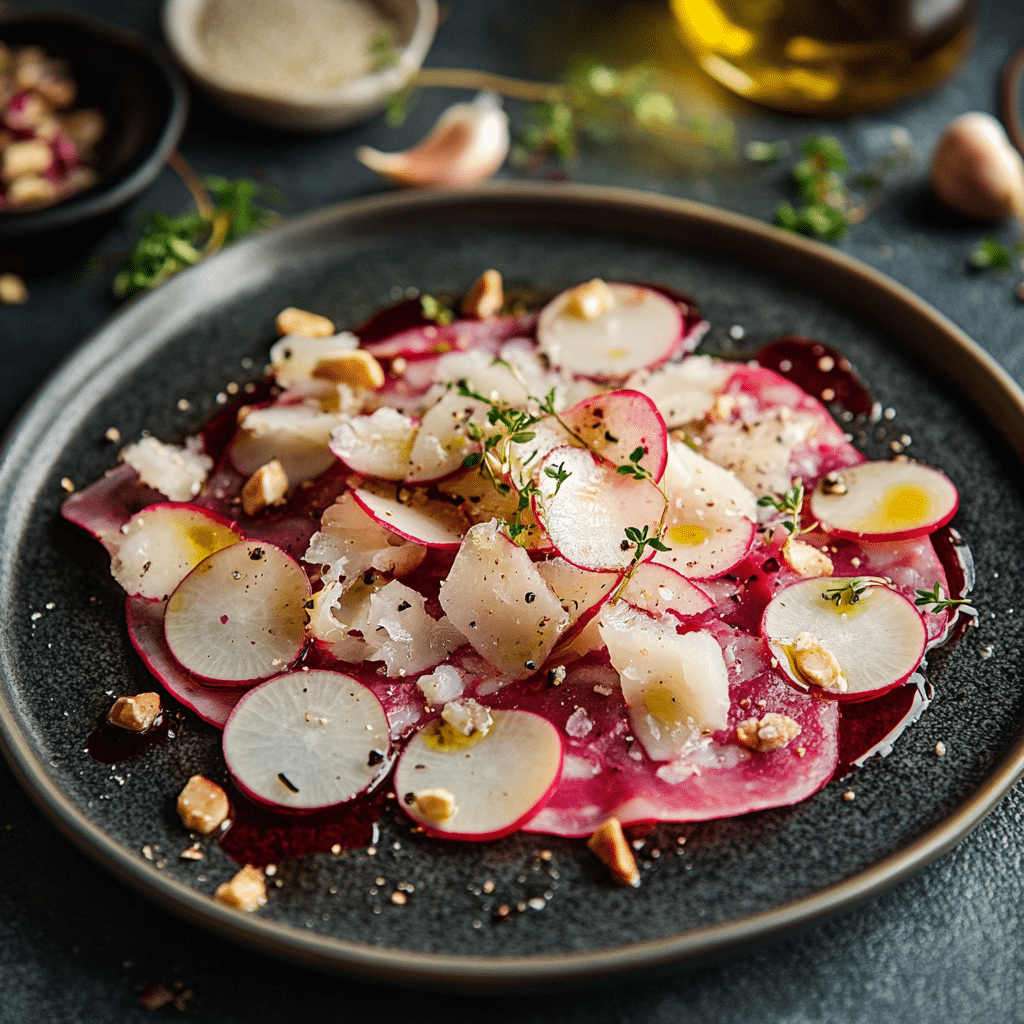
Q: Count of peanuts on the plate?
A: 13